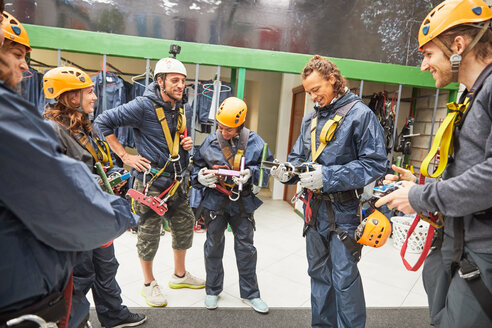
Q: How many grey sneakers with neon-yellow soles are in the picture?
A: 2